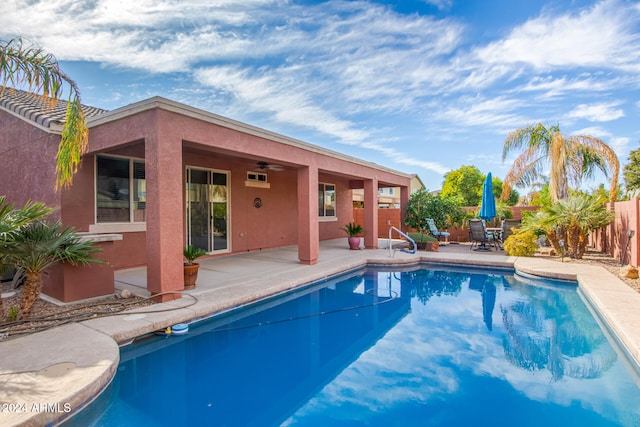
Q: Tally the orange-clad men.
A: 0